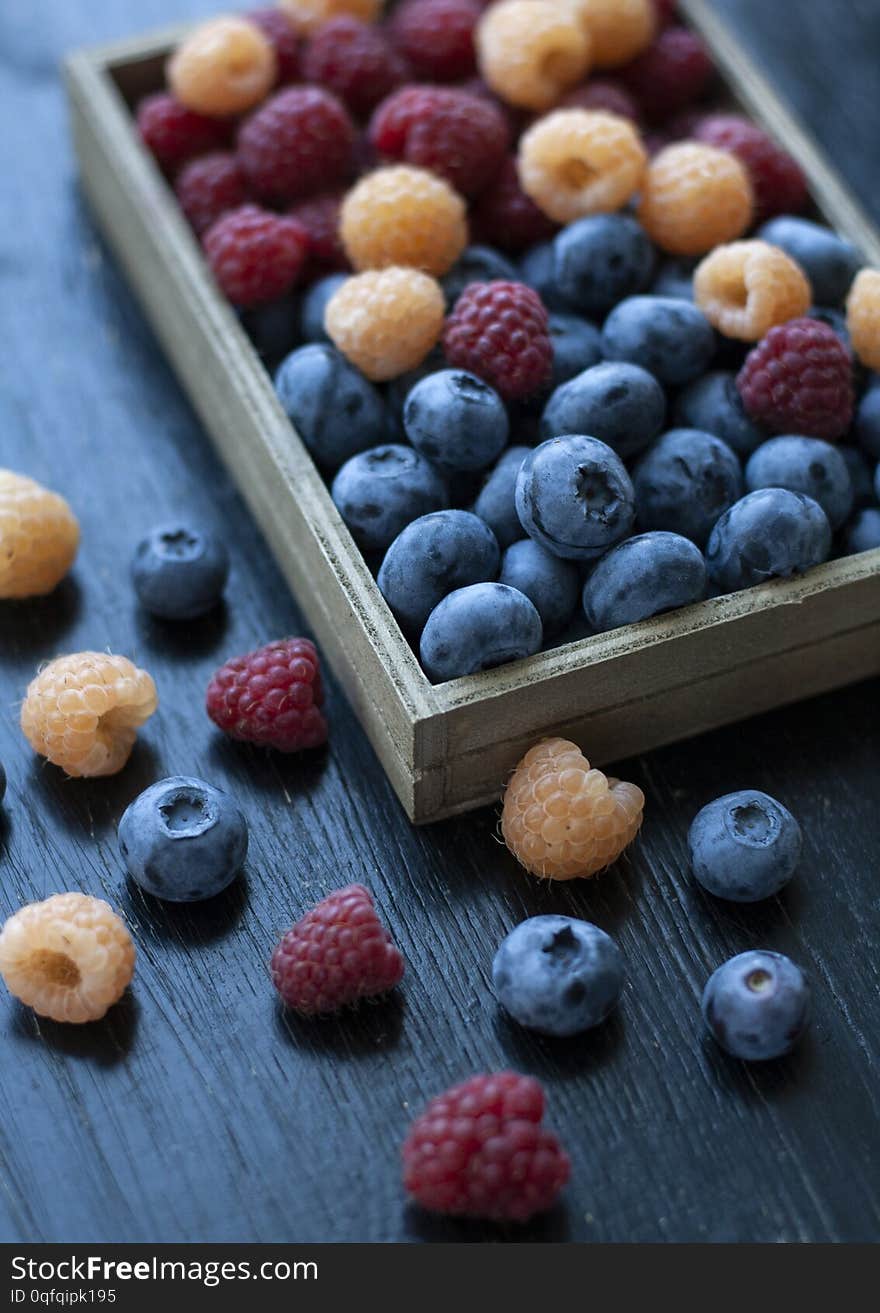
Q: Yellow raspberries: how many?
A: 14